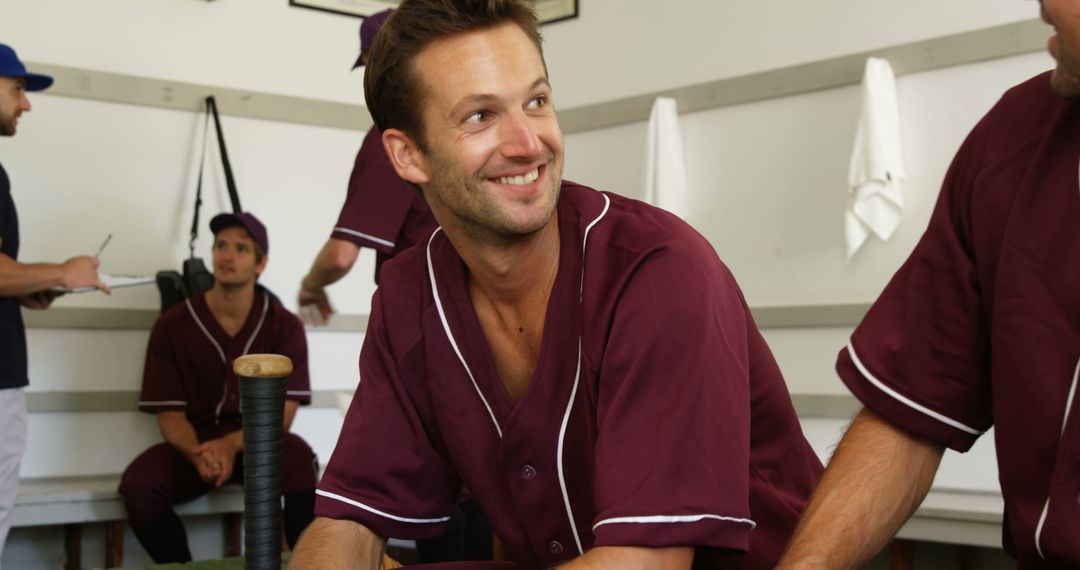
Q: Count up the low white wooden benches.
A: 2